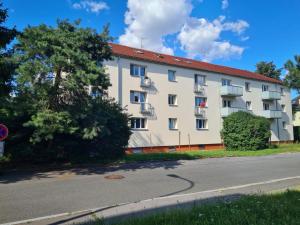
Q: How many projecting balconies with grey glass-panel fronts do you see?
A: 4